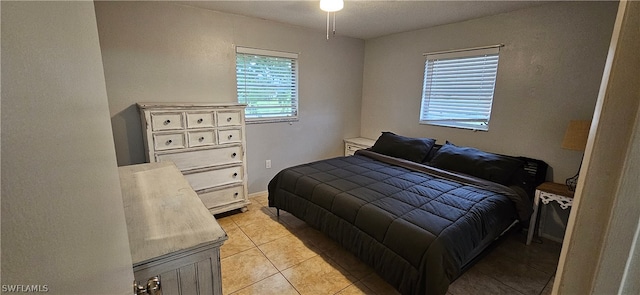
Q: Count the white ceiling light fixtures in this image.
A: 1